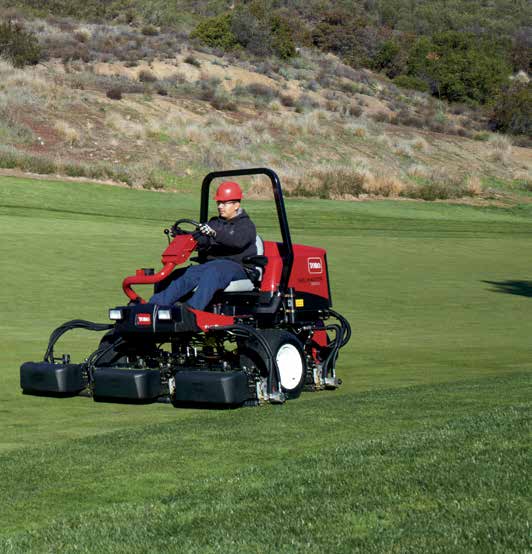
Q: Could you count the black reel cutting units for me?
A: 3